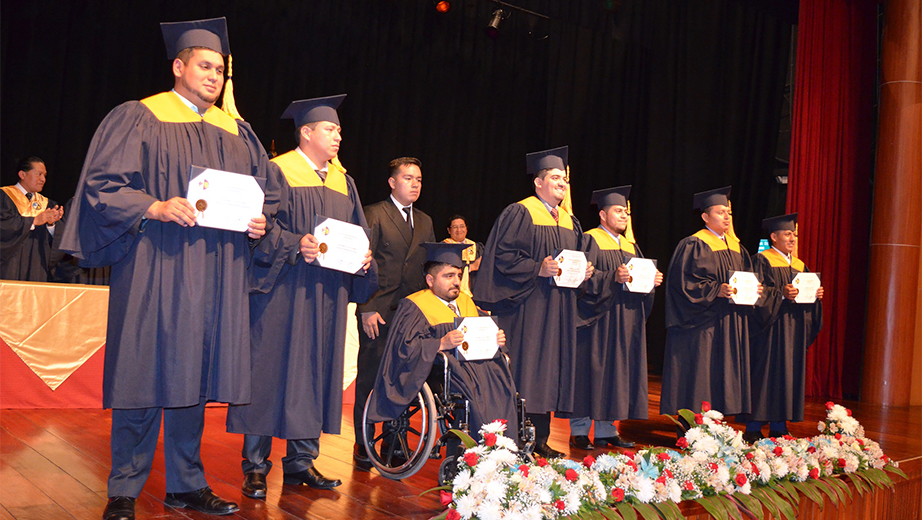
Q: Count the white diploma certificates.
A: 7